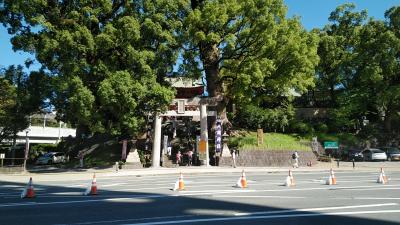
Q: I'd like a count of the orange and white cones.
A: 7